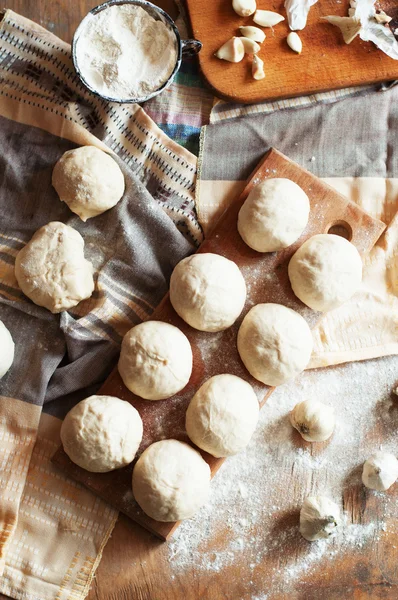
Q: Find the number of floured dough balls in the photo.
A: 11